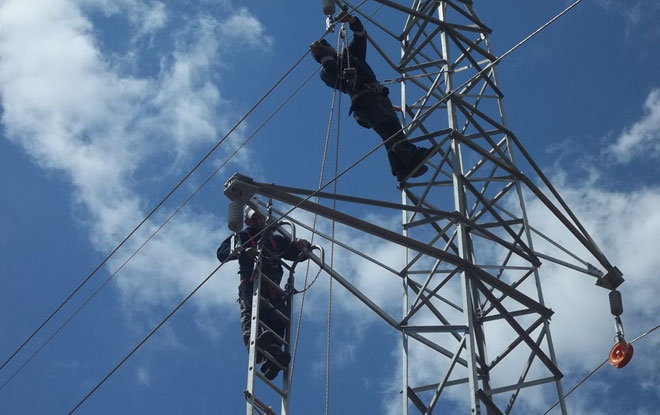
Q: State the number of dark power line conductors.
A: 4